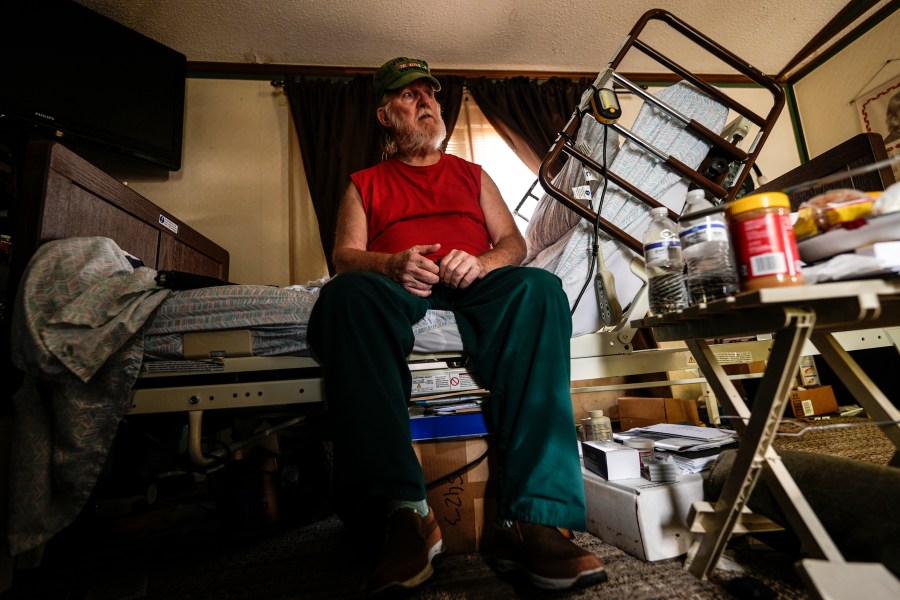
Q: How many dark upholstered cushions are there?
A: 1